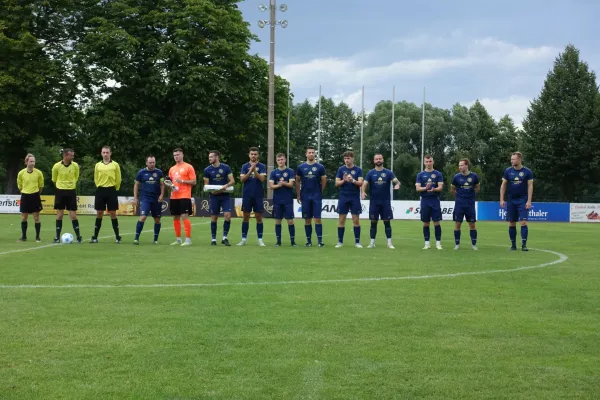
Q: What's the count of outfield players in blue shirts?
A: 10